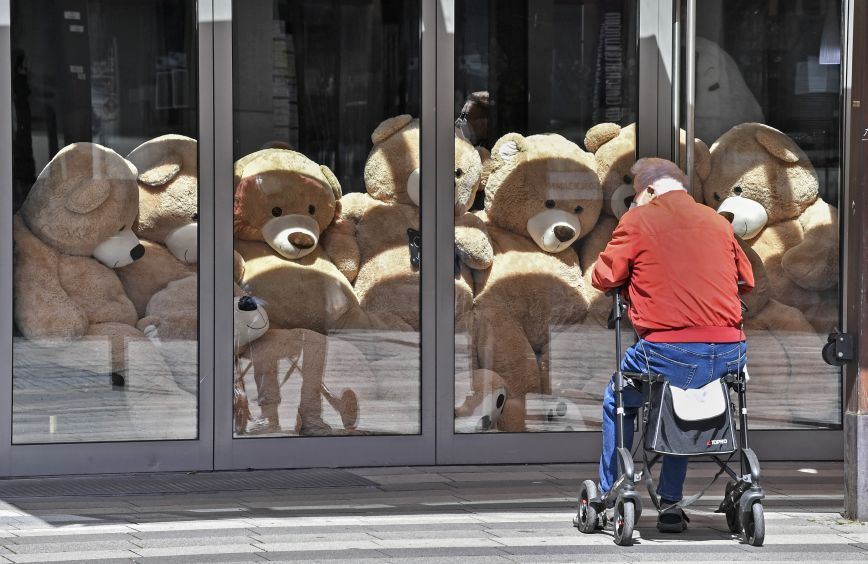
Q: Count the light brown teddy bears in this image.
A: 7